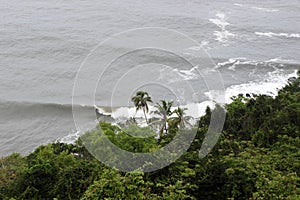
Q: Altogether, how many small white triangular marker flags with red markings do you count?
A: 0